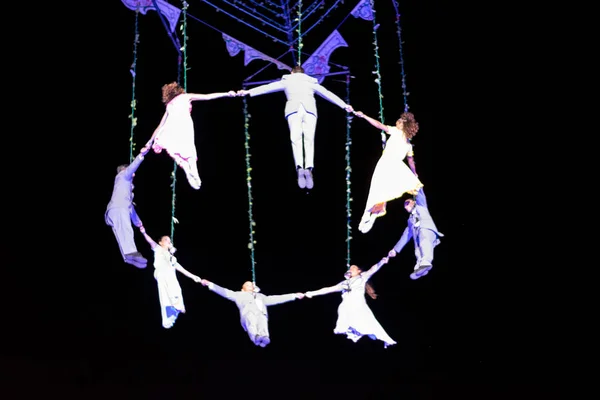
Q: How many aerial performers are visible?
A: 8